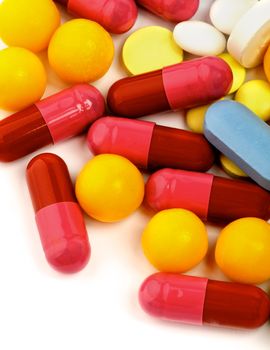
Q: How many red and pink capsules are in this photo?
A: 8